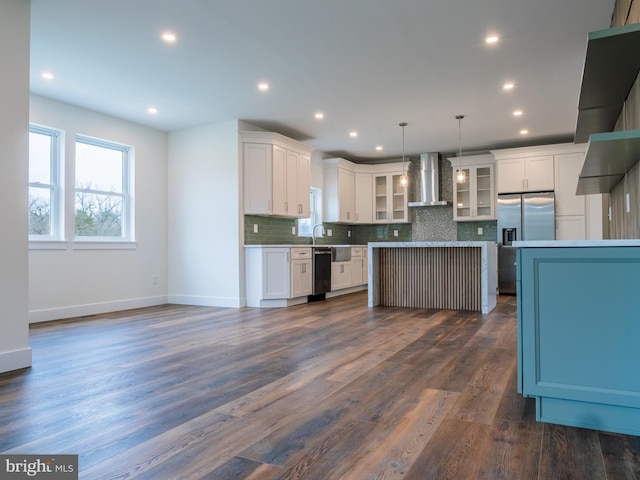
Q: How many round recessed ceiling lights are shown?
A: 11